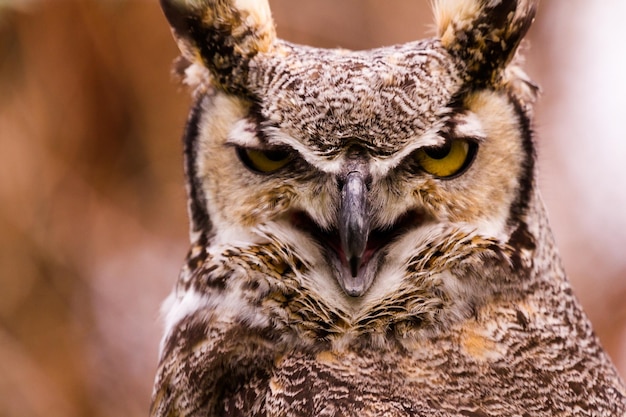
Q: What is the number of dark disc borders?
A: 2